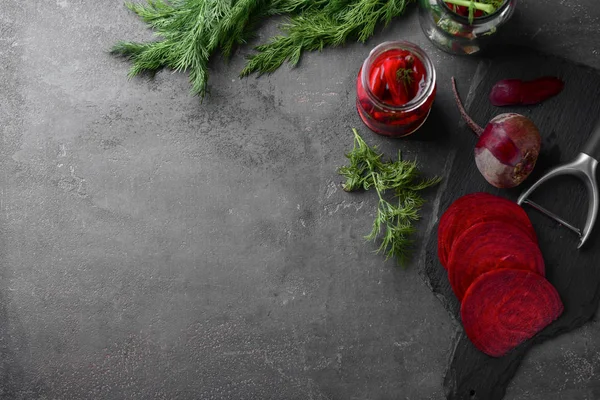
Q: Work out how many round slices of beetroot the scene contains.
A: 3